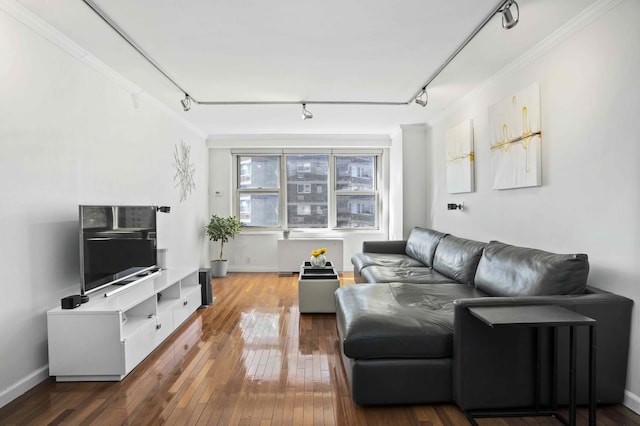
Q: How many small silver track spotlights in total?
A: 4